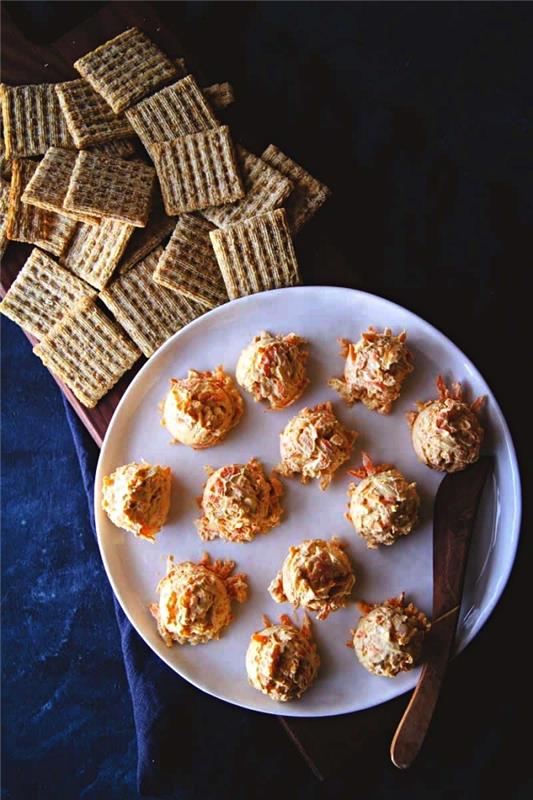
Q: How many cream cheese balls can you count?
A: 12